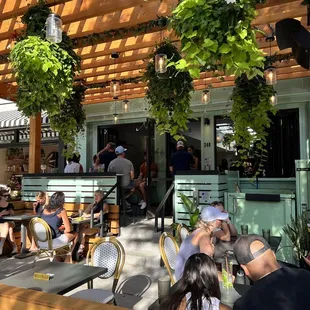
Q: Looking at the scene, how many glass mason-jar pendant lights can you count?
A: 8